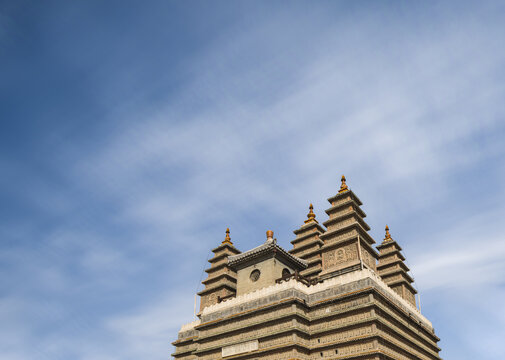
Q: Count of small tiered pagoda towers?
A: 4